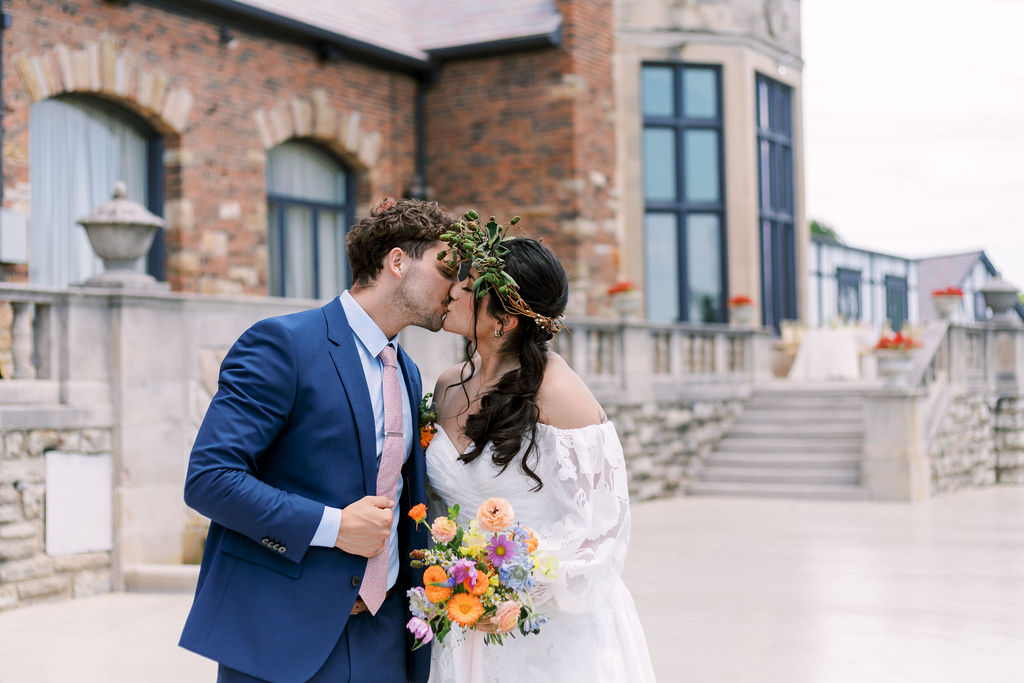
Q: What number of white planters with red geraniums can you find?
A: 4